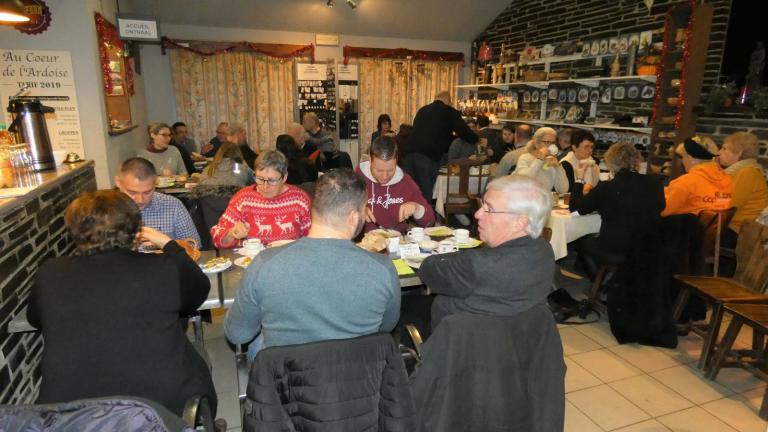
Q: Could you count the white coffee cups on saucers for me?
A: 4